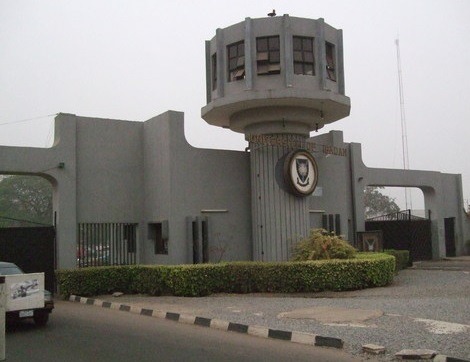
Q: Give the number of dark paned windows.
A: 5